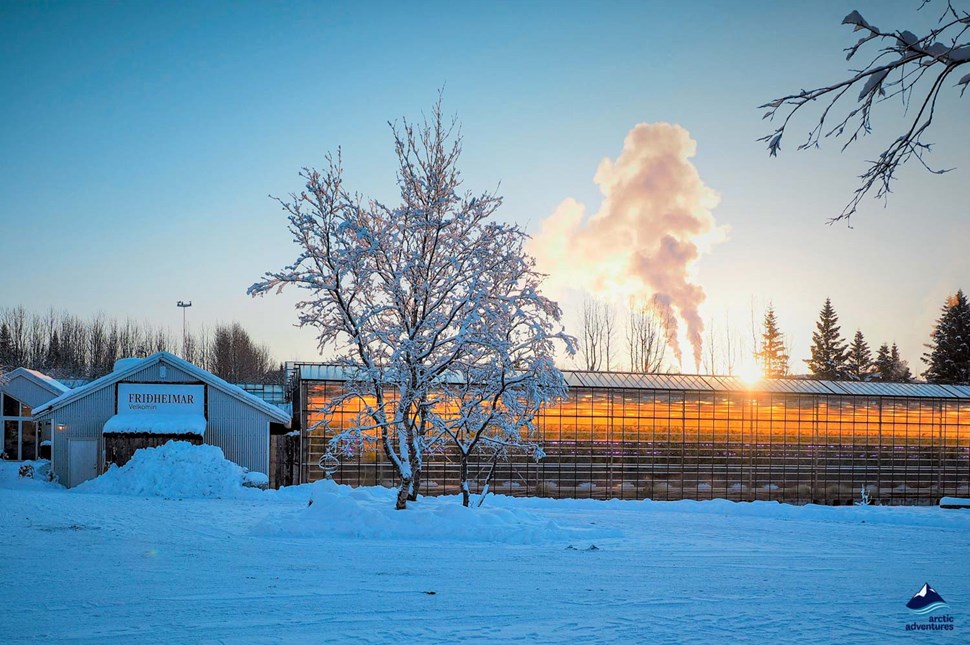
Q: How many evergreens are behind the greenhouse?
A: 6